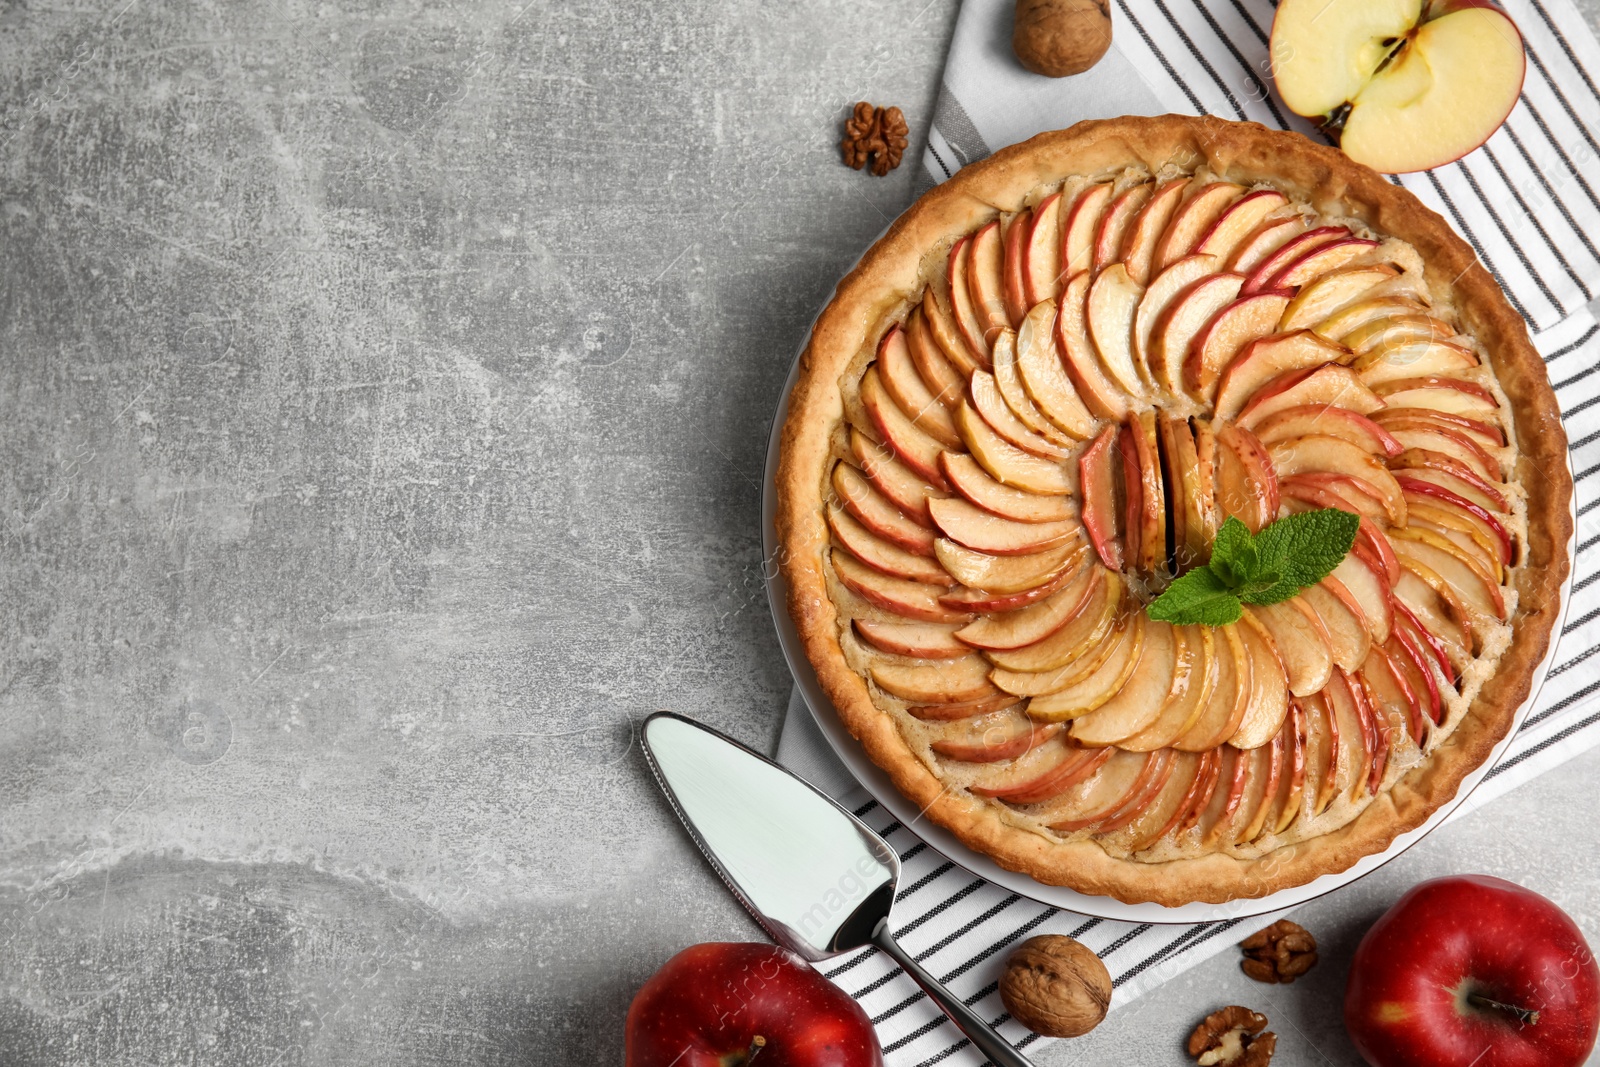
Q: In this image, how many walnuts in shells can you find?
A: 2